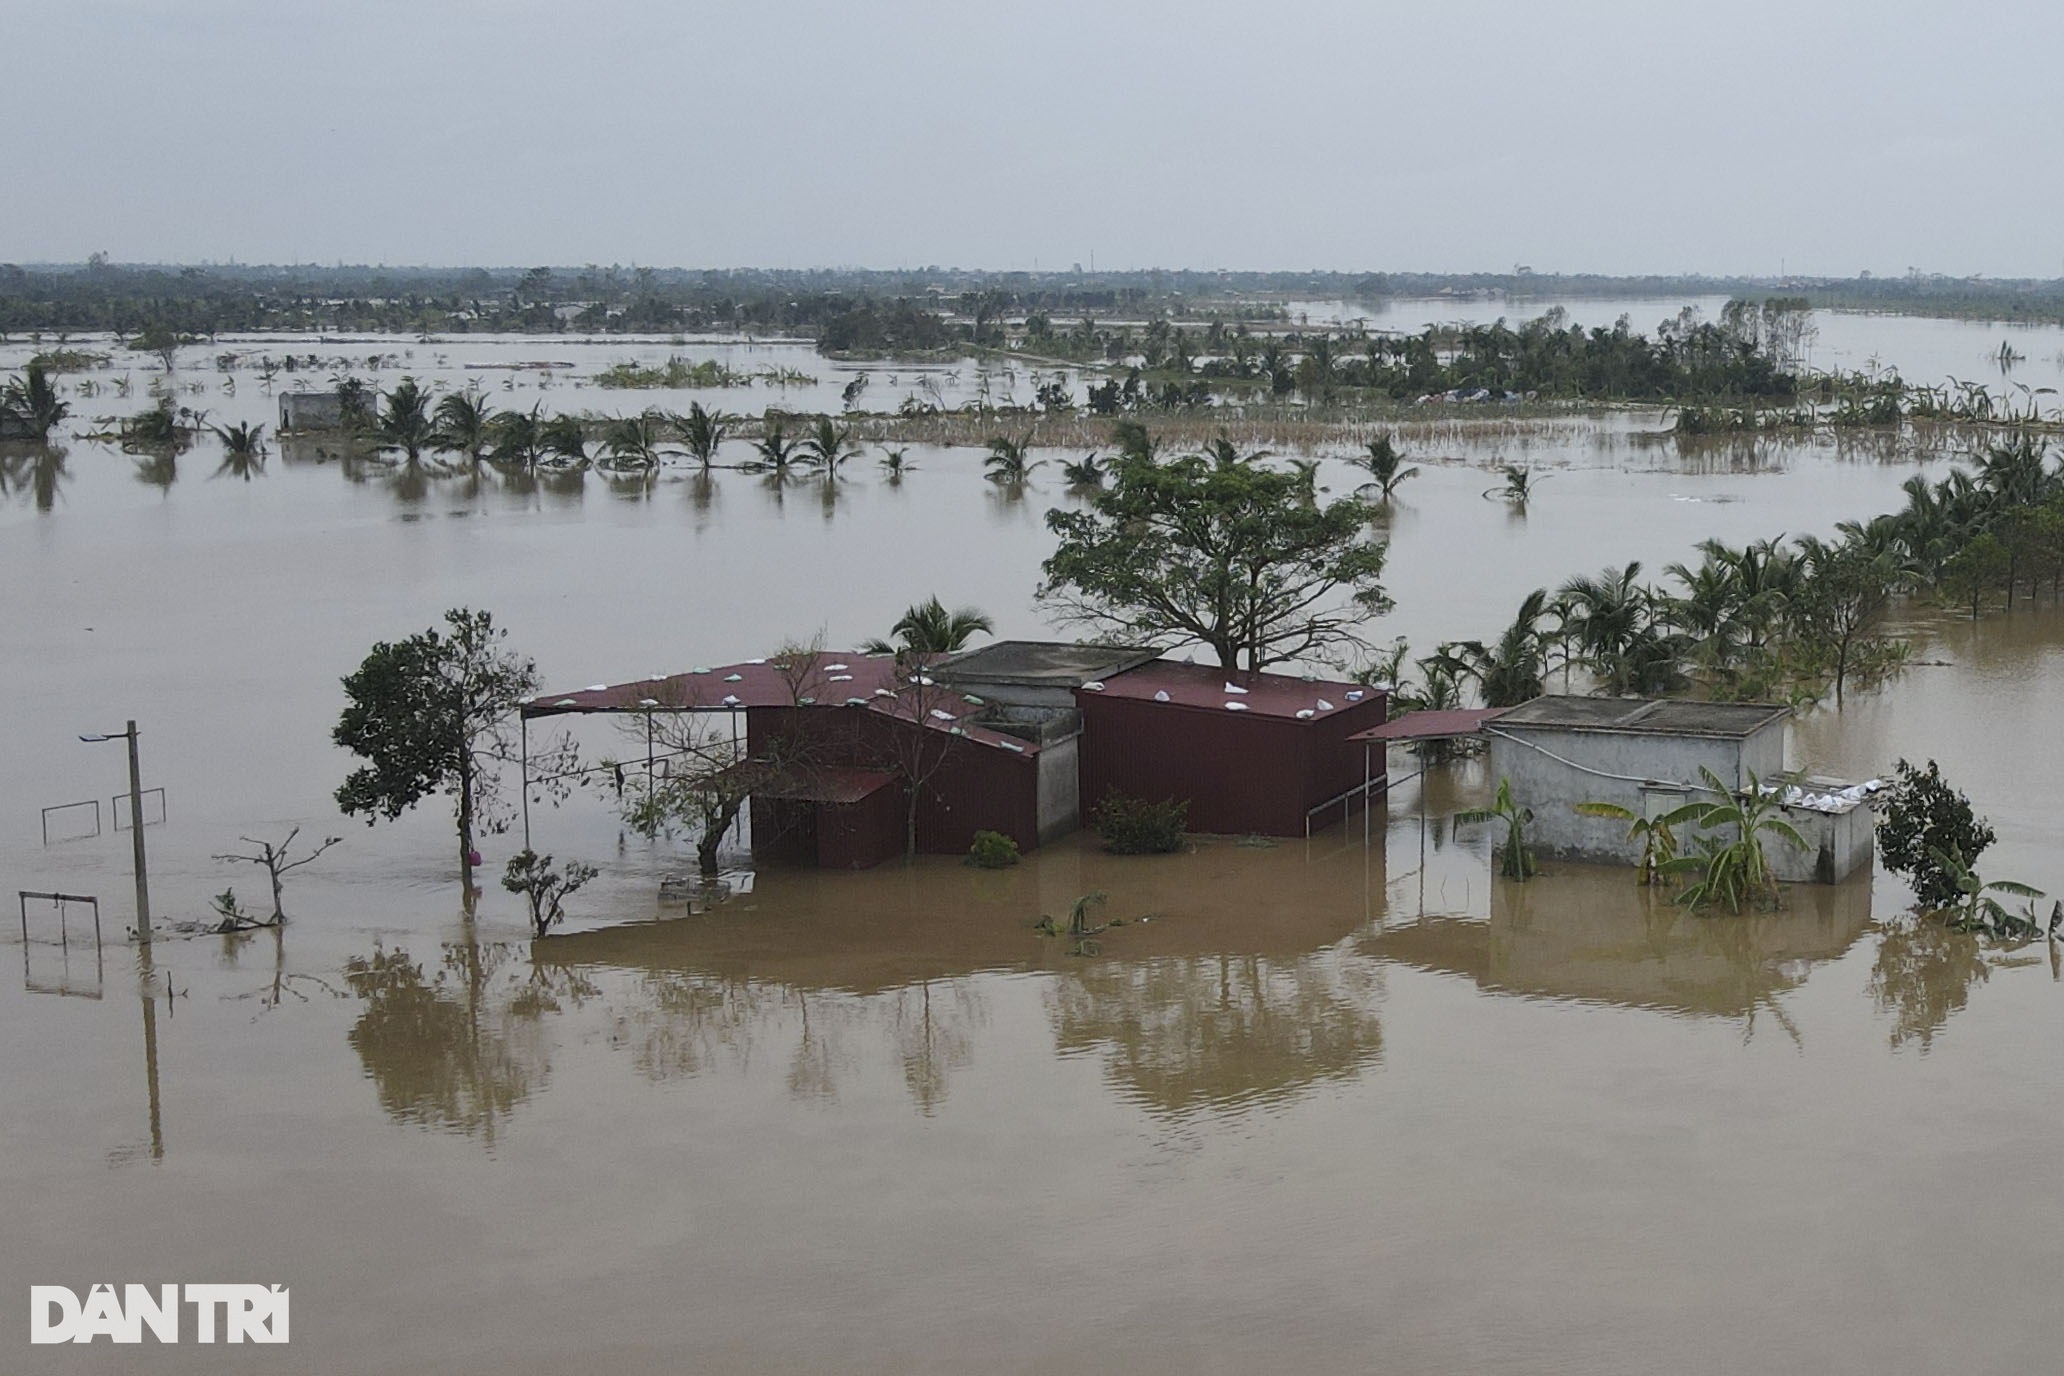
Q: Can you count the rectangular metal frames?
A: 3